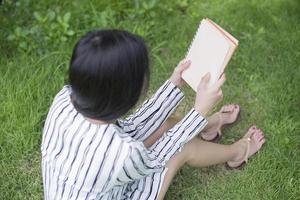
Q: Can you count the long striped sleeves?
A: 2